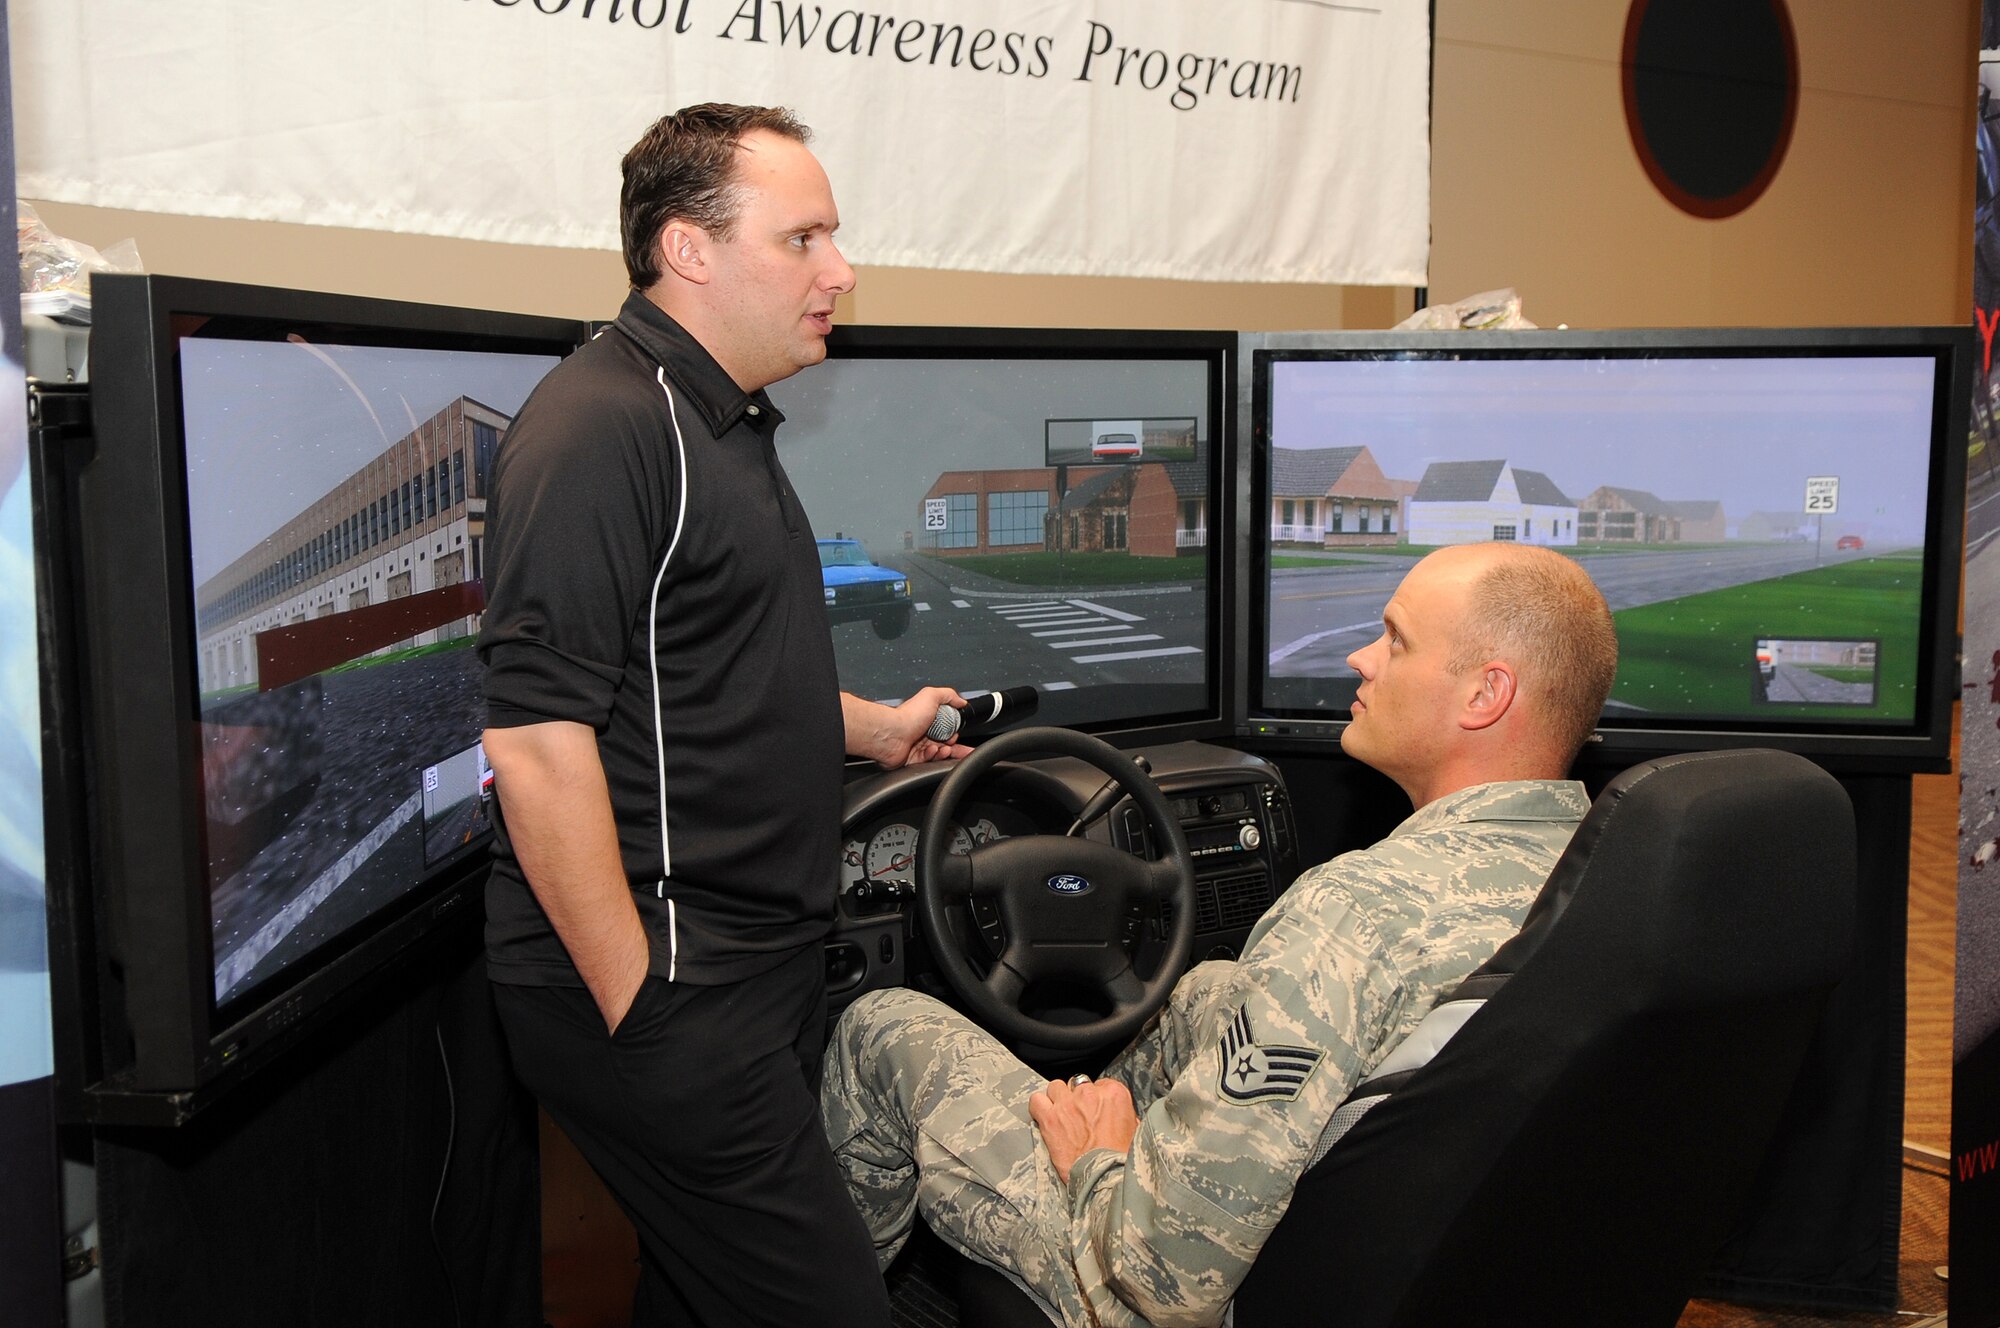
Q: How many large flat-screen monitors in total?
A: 3